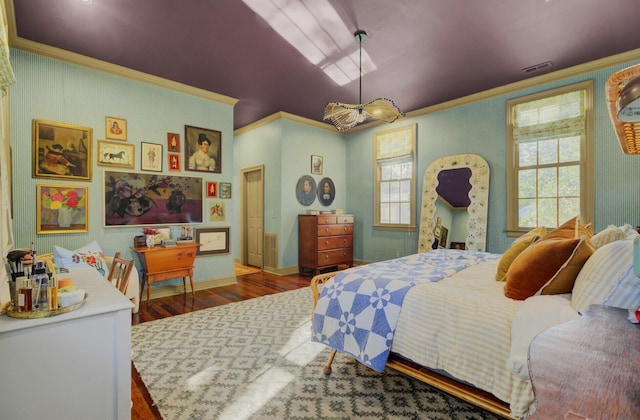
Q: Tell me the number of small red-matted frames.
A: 3